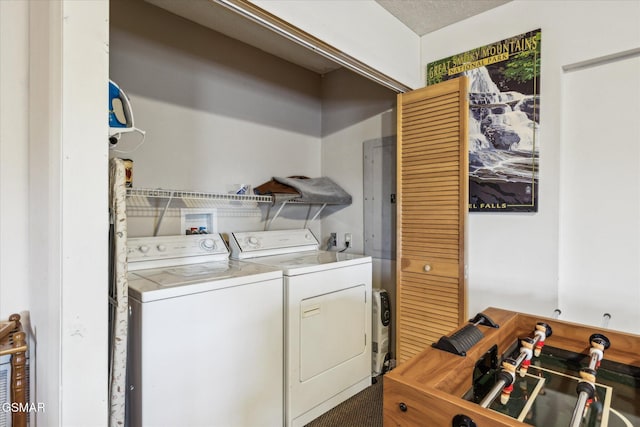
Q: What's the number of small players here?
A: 5